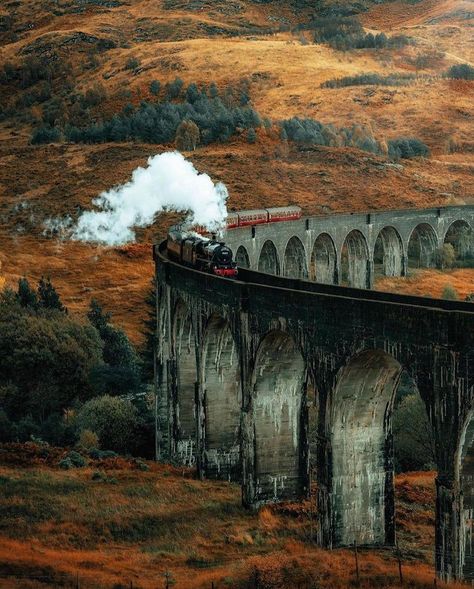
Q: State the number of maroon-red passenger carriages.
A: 3